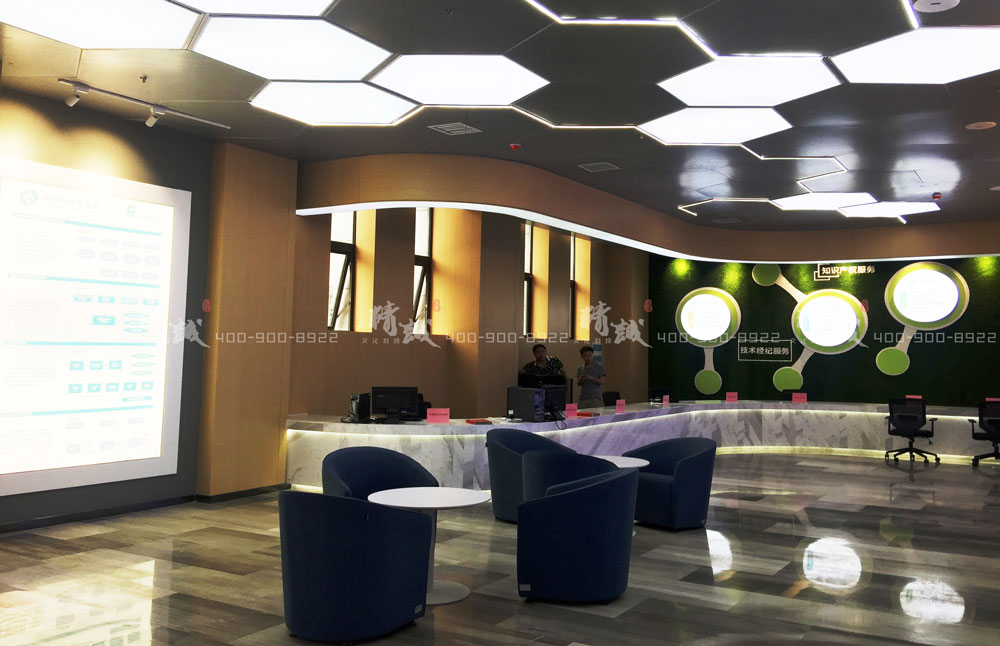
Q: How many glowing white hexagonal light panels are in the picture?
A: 10